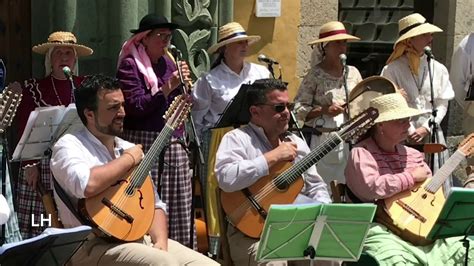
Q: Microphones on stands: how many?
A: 5